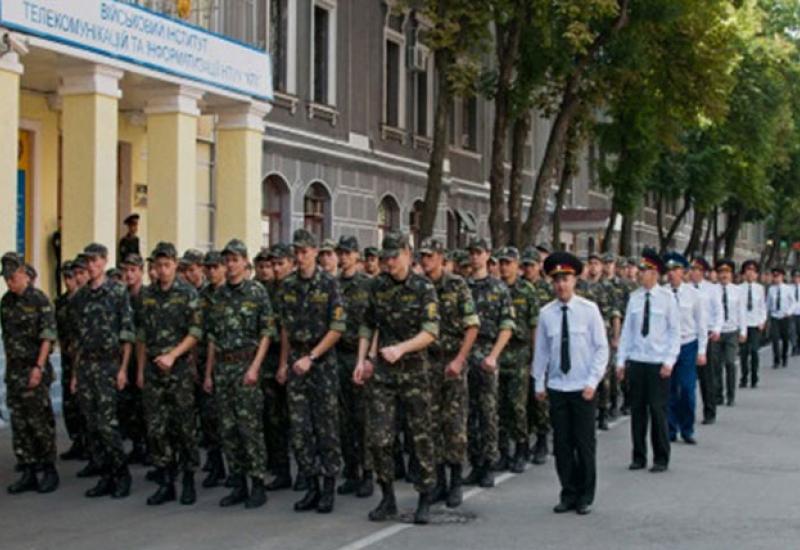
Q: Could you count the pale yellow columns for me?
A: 4